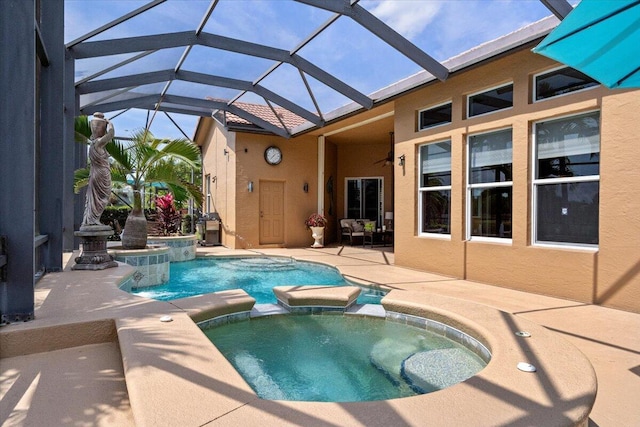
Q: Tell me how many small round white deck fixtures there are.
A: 3